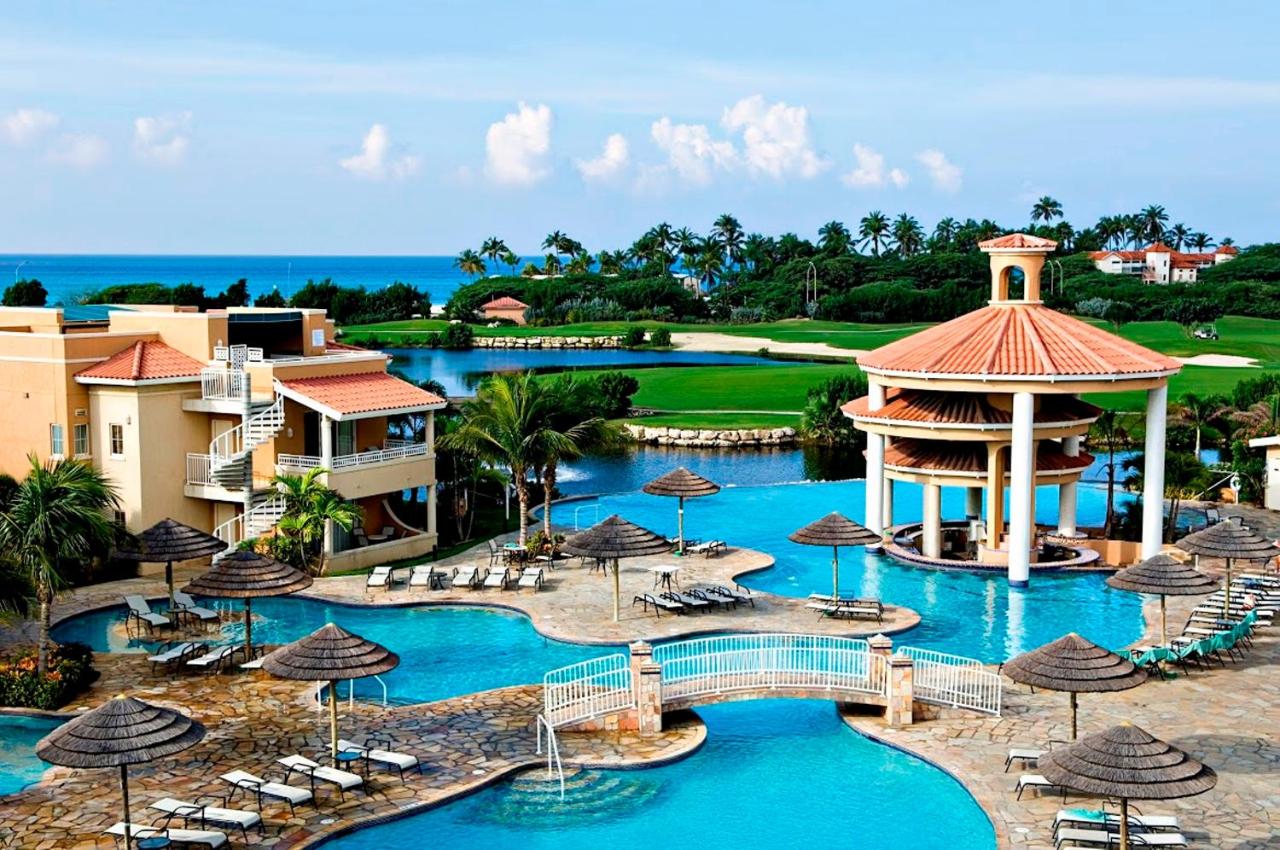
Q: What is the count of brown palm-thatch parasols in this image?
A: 11